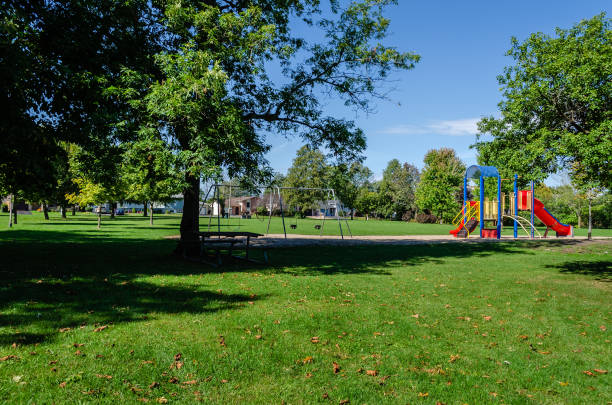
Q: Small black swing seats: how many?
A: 2